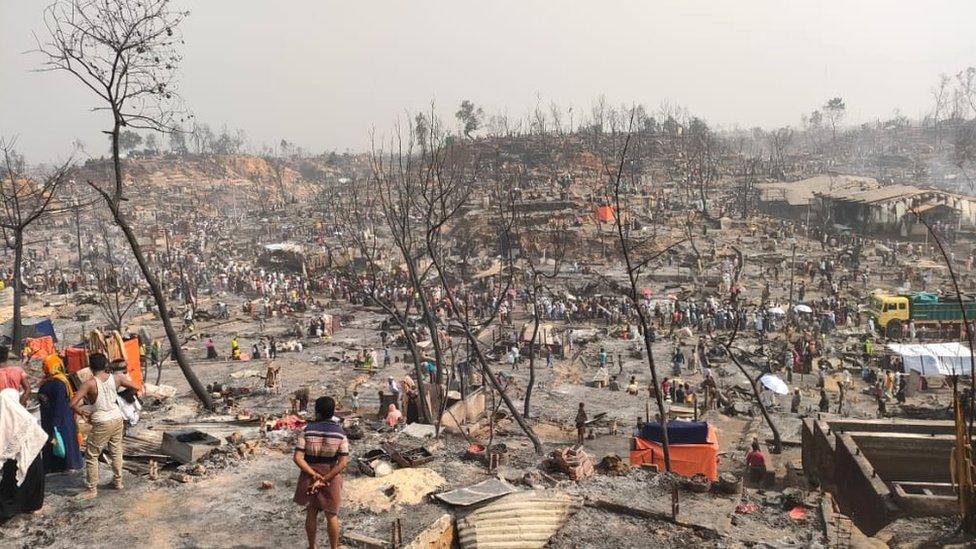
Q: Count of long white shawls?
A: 1